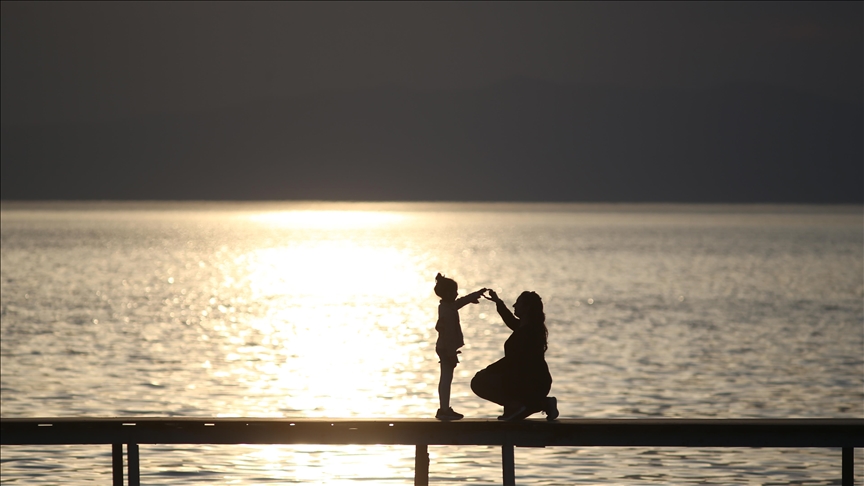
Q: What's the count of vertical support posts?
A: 5